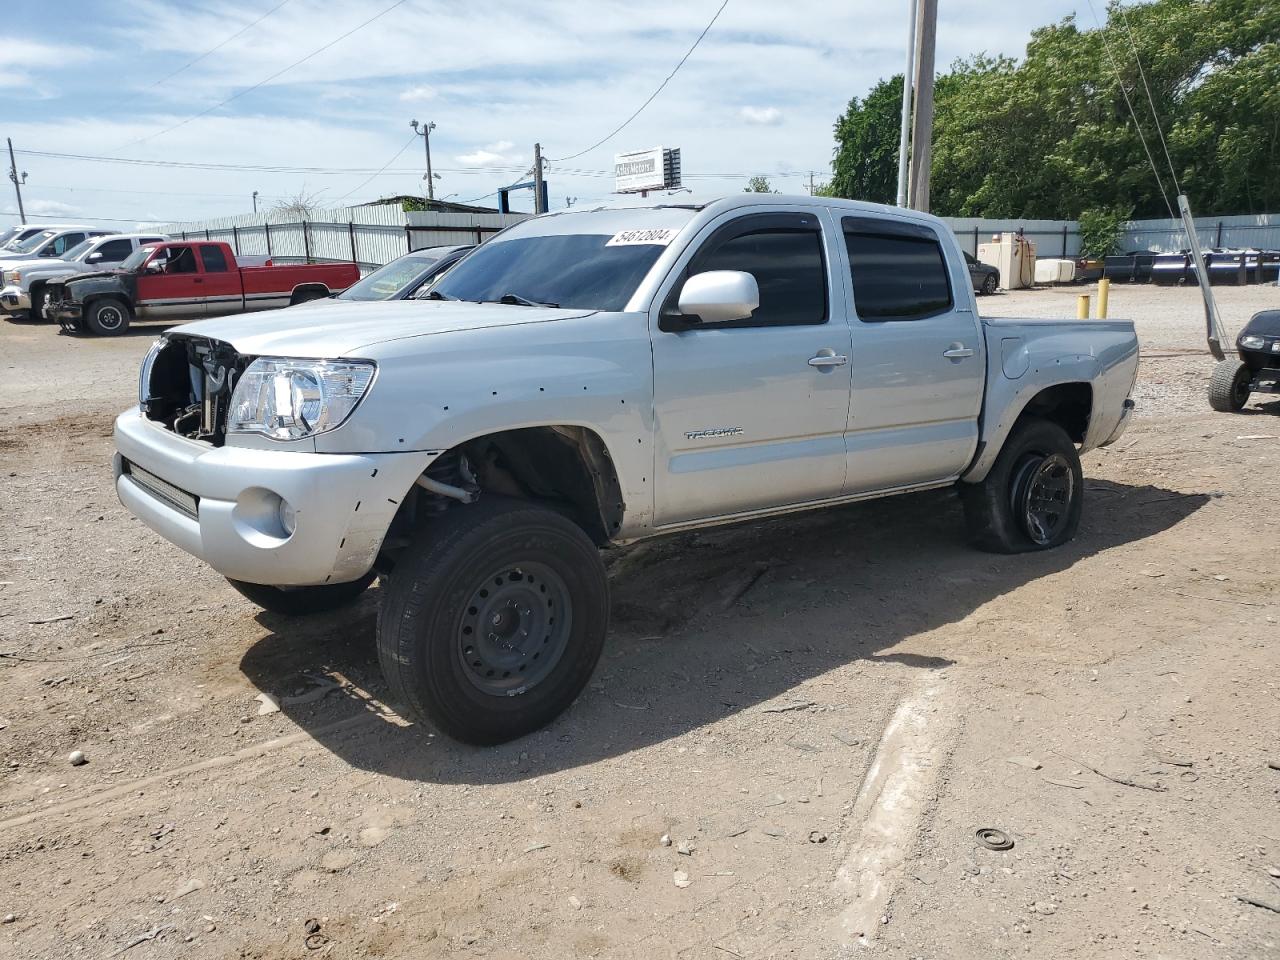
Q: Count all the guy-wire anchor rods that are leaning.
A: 1